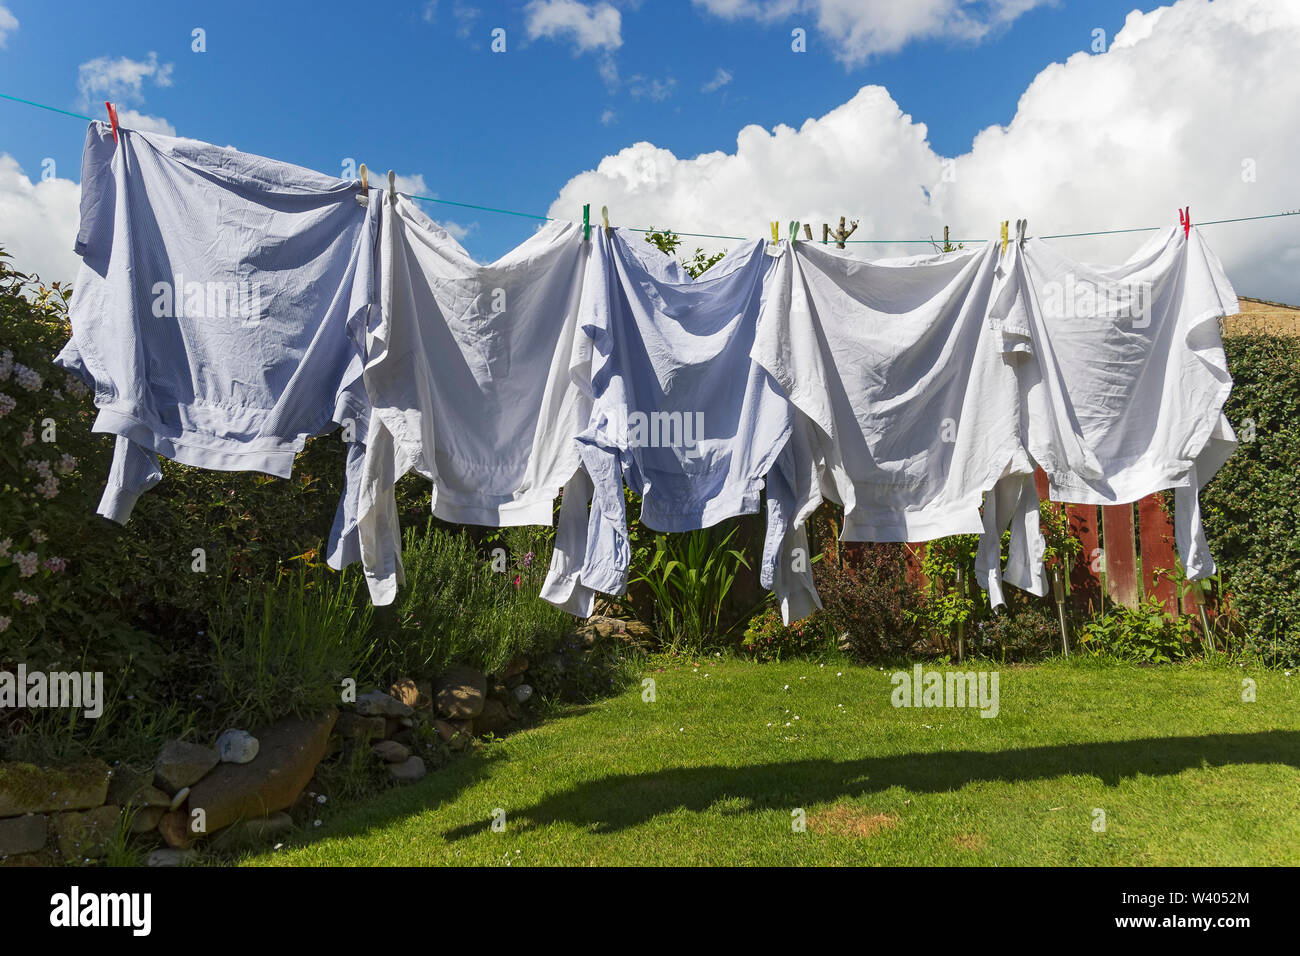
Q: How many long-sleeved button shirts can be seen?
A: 5